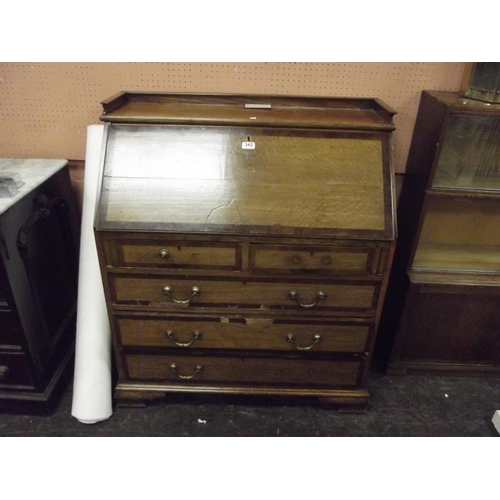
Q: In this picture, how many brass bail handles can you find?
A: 5